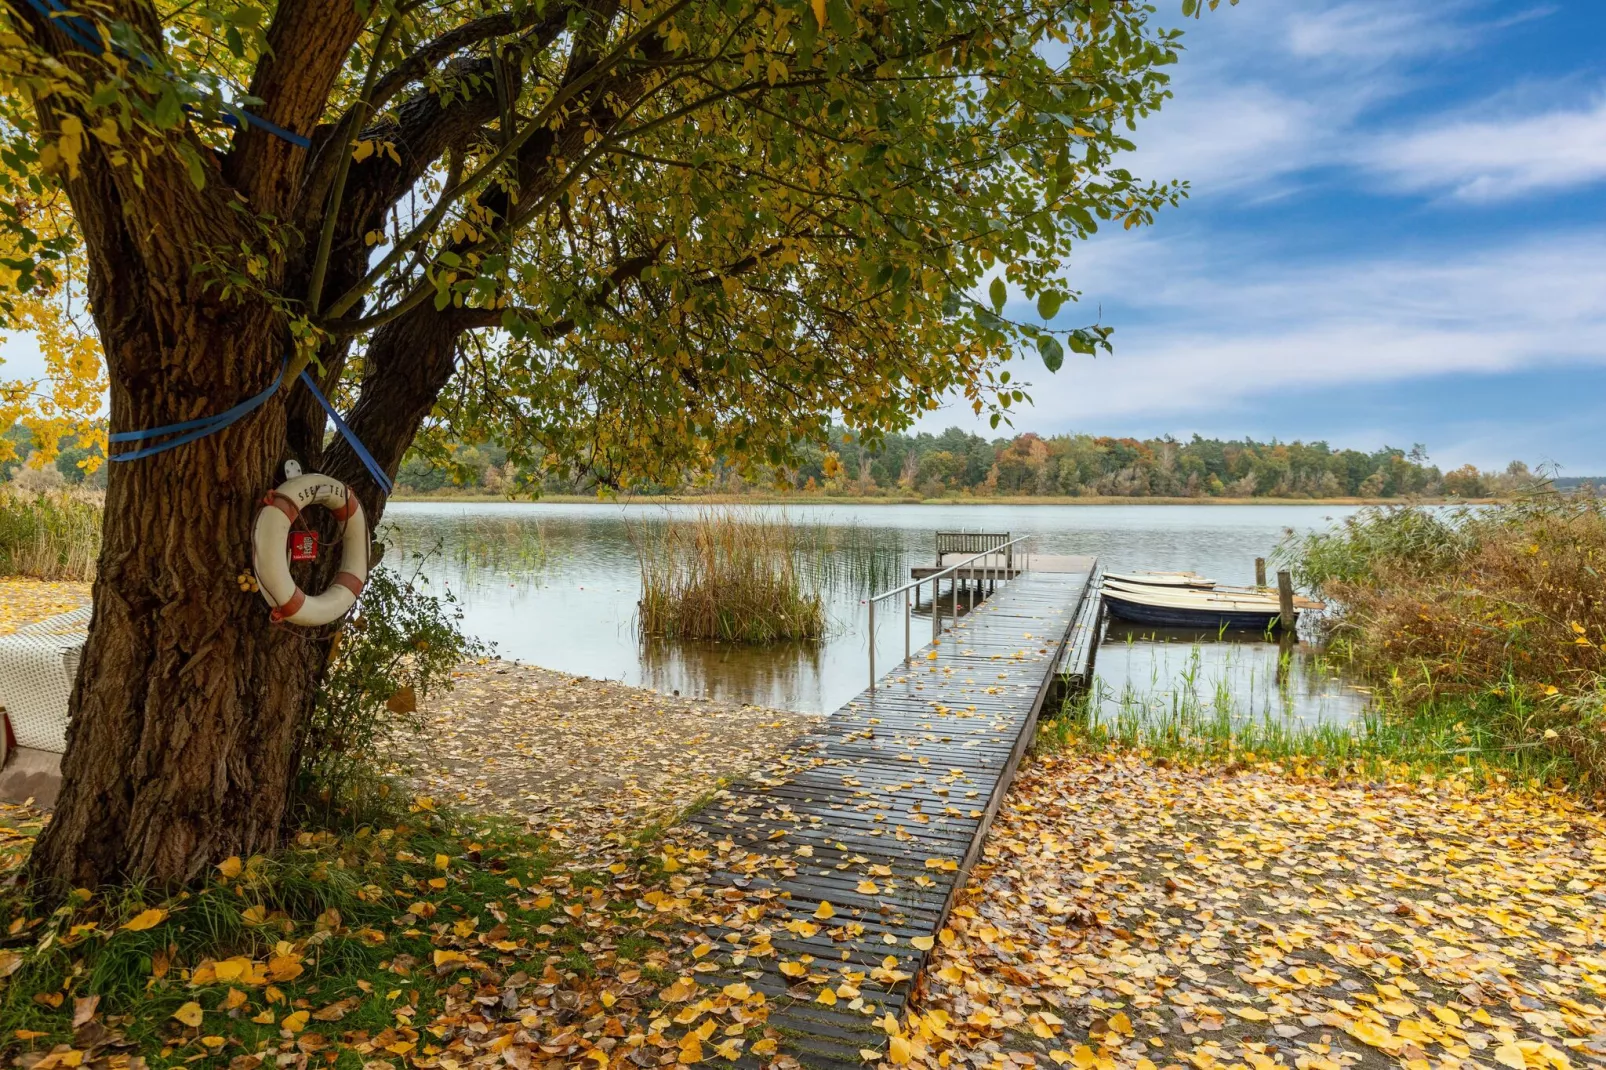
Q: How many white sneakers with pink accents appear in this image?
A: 0